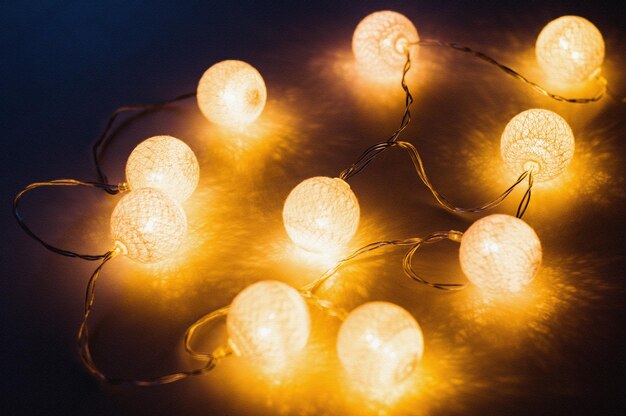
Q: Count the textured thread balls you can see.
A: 10